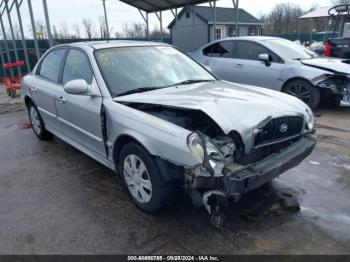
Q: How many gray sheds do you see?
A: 1